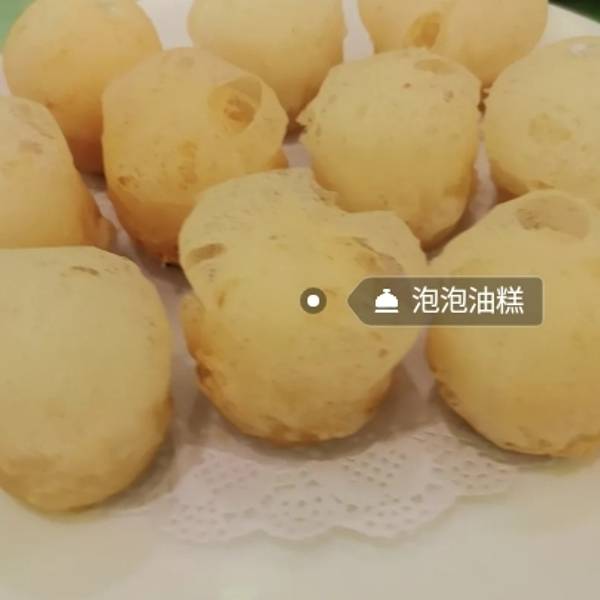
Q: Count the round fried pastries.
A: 10